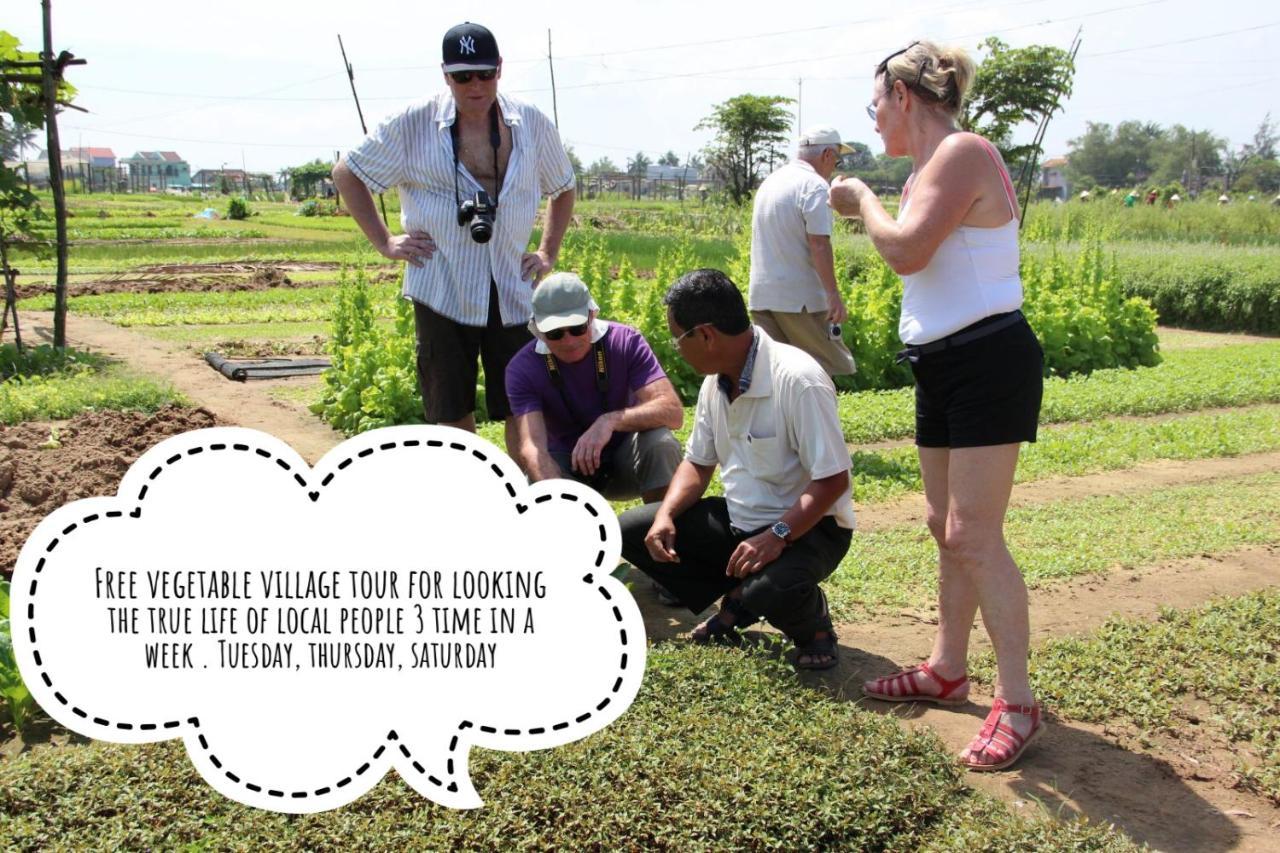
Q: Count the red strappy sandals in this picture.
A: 2